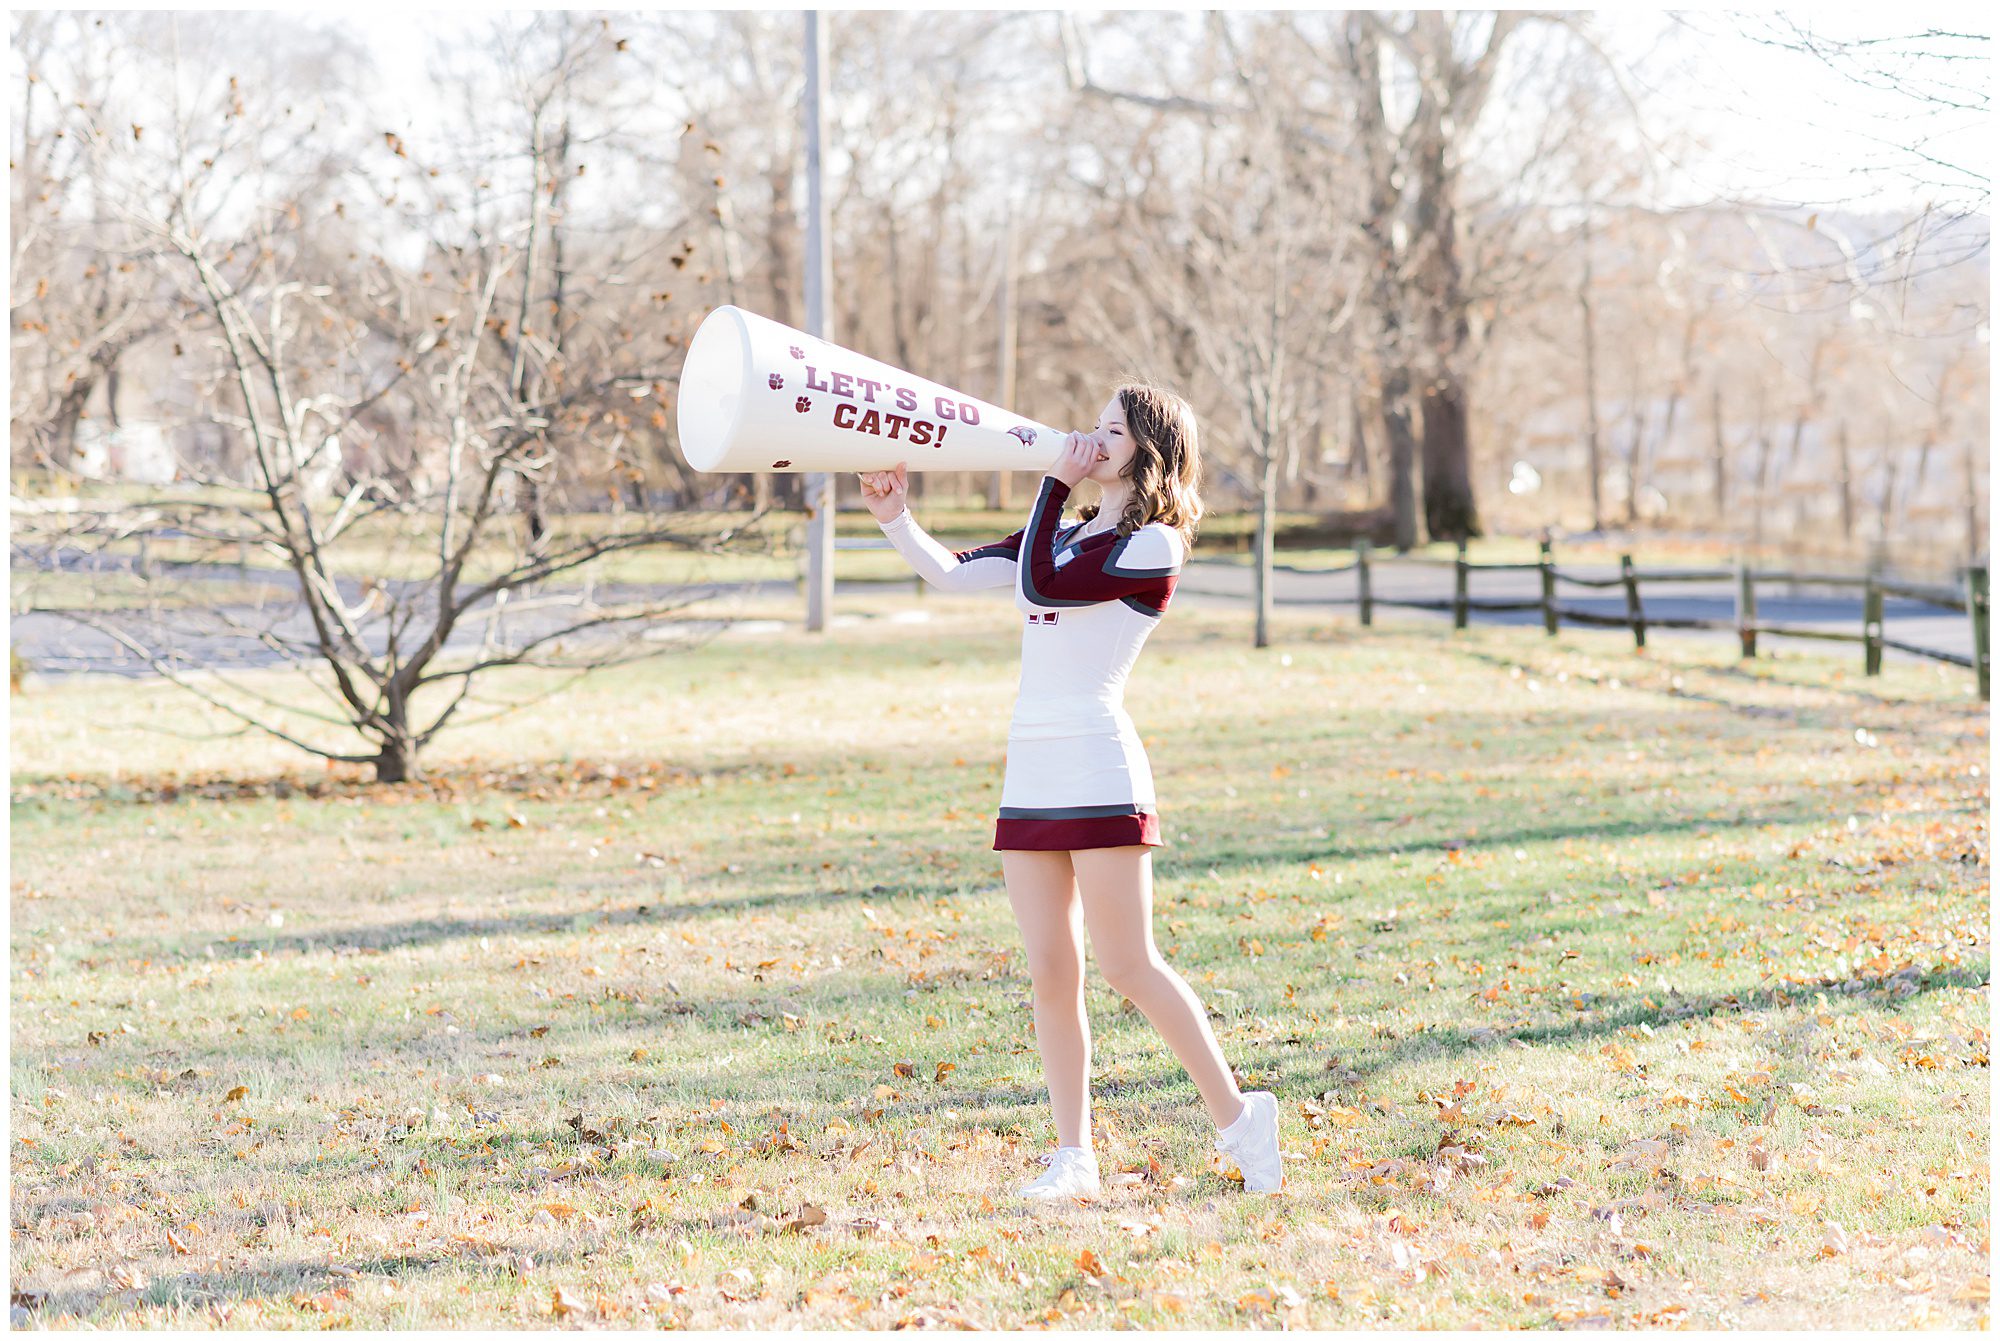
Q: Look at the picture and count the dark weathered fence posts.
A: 7